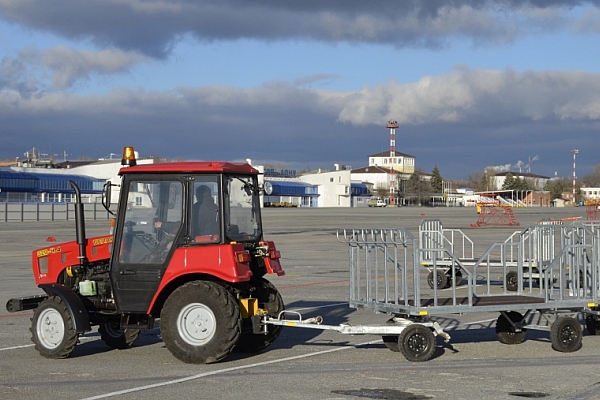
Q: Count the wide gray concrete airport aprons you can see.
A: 1